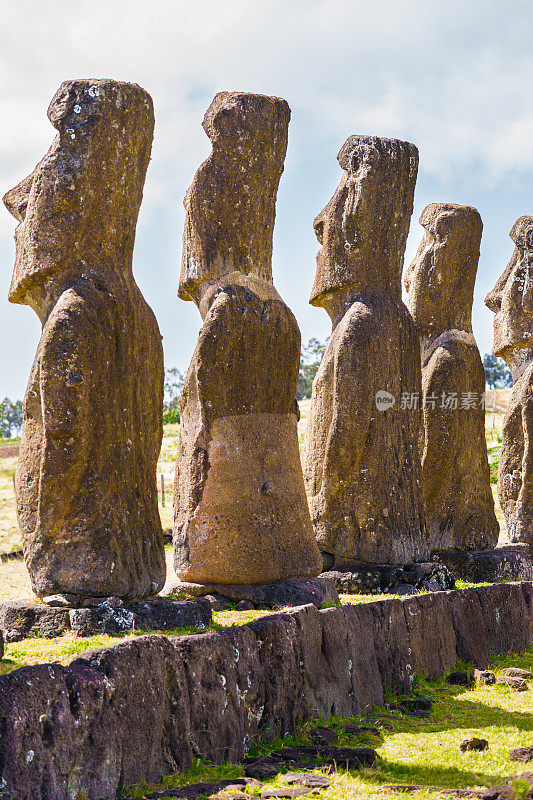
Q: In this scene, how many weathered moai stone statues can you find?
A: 5